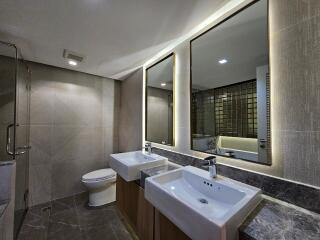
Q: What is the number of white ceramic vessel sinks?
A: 2